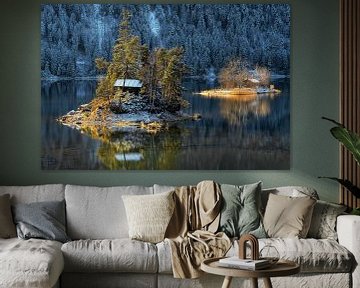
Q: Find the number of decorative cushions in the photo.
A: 6